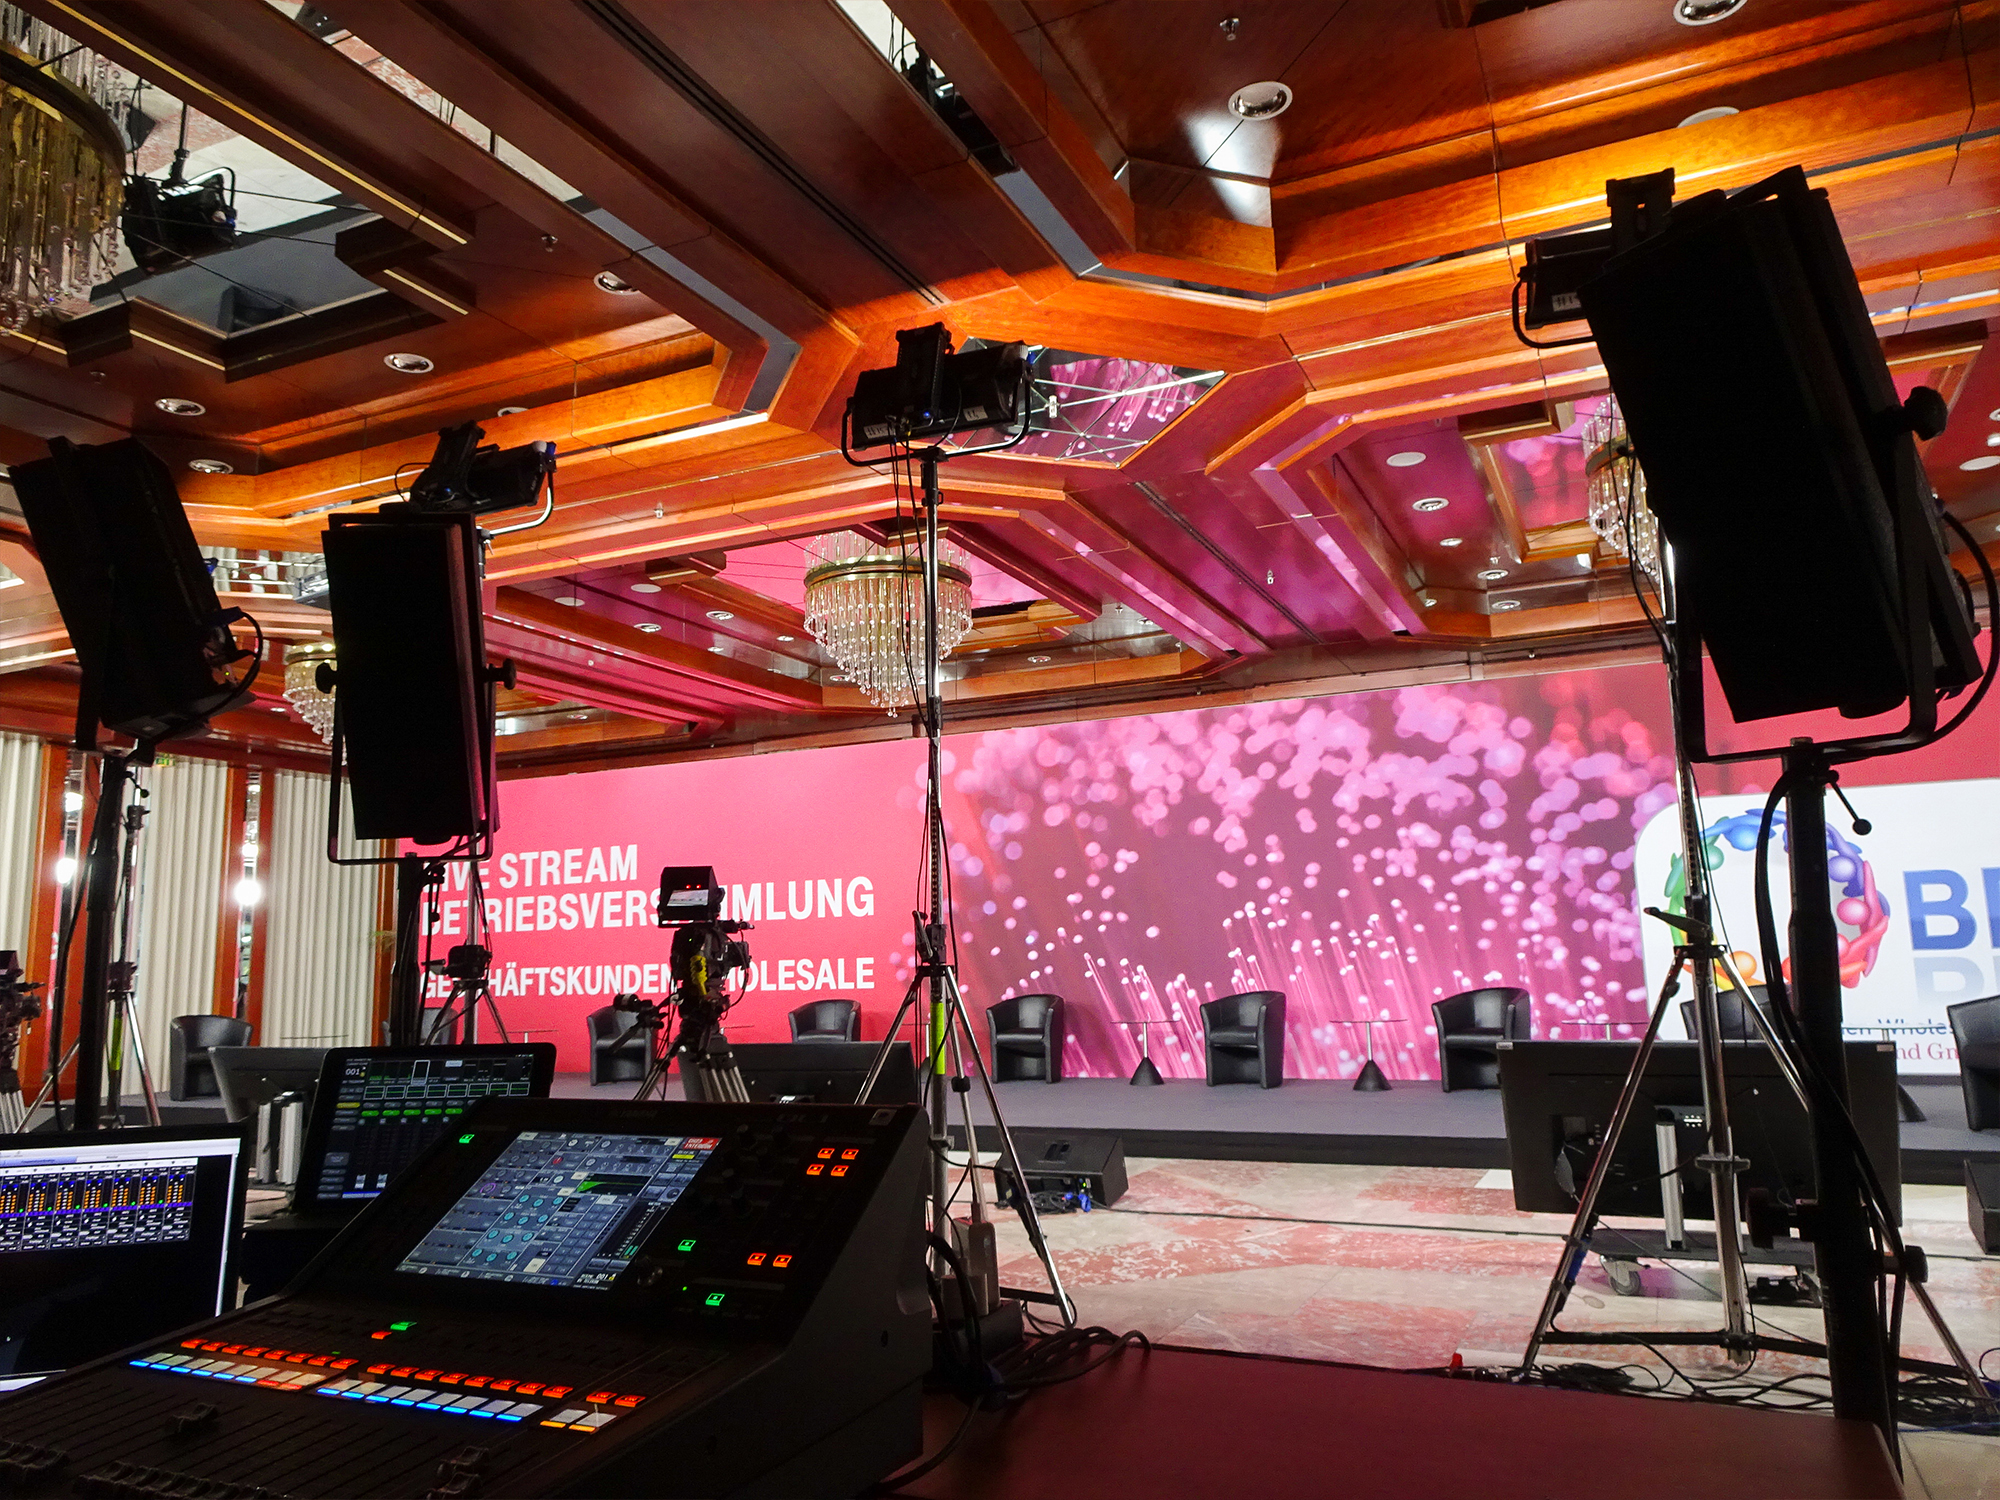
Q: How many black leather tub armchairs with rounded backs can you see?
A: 9